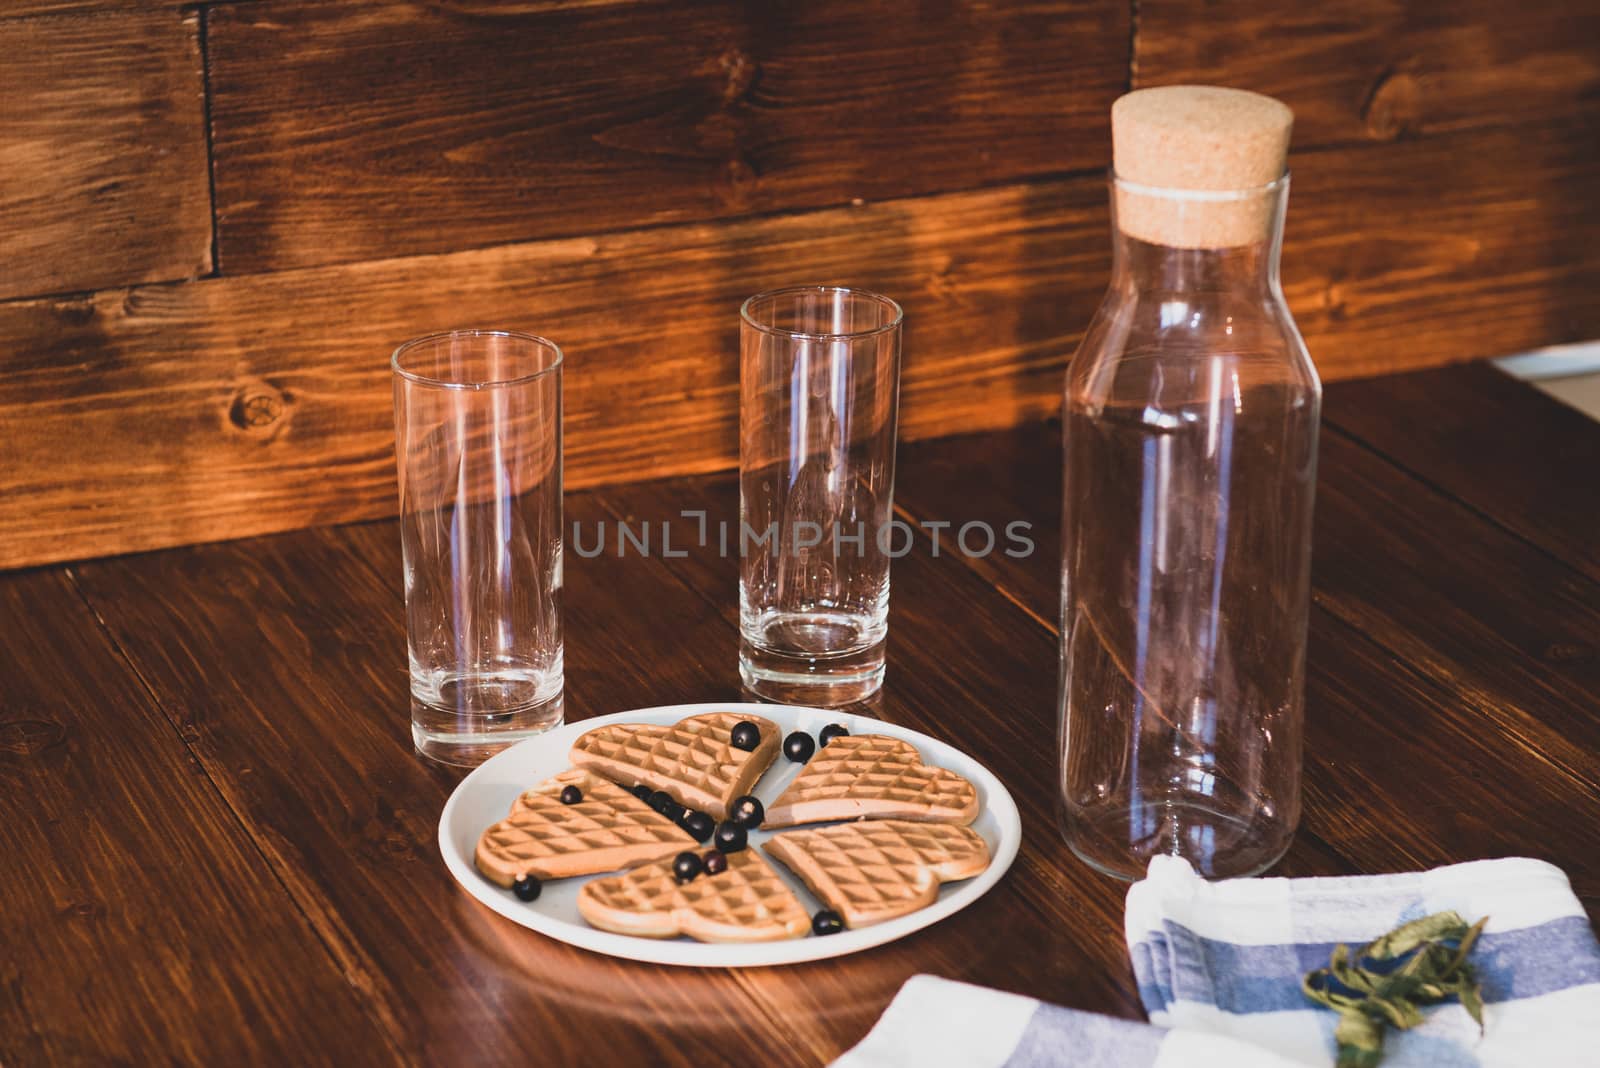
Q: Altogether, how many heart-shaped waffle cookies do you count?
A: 5